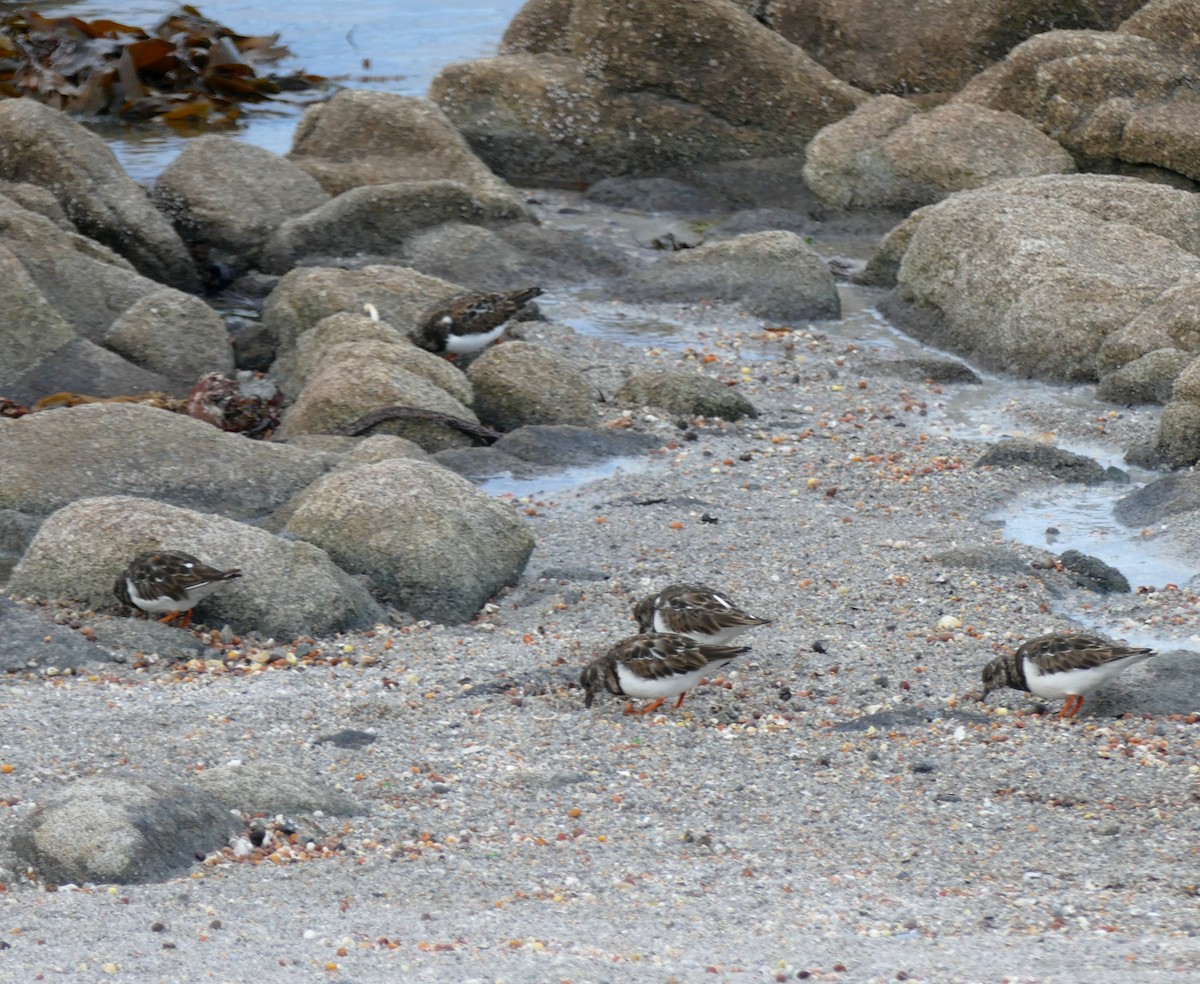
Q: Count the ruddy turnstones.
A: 5